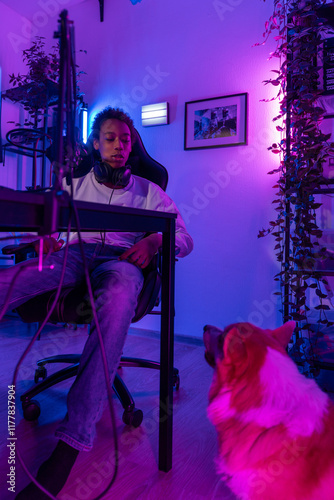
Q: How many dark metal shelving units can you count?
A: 2